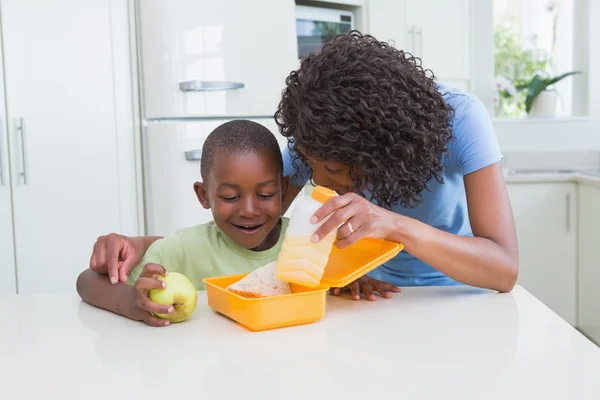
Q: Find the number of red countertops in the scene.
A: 0